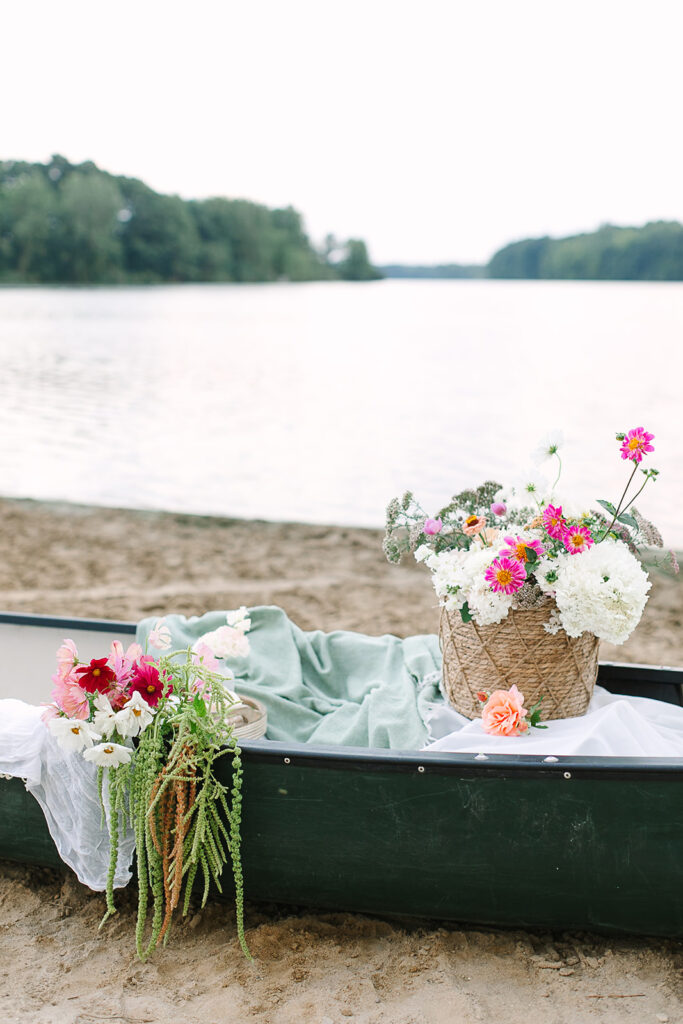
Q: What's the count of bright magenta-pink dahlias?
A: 5